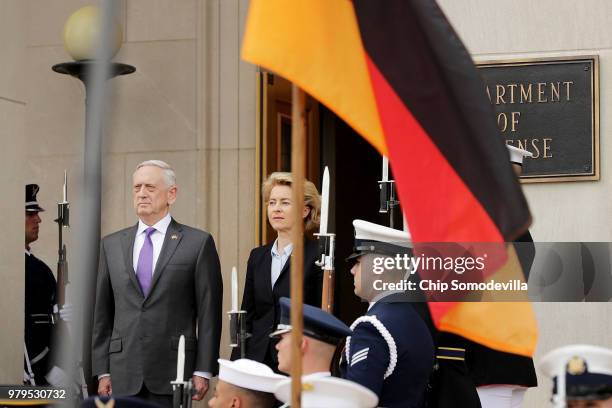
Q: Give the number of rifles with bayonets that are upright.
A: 5